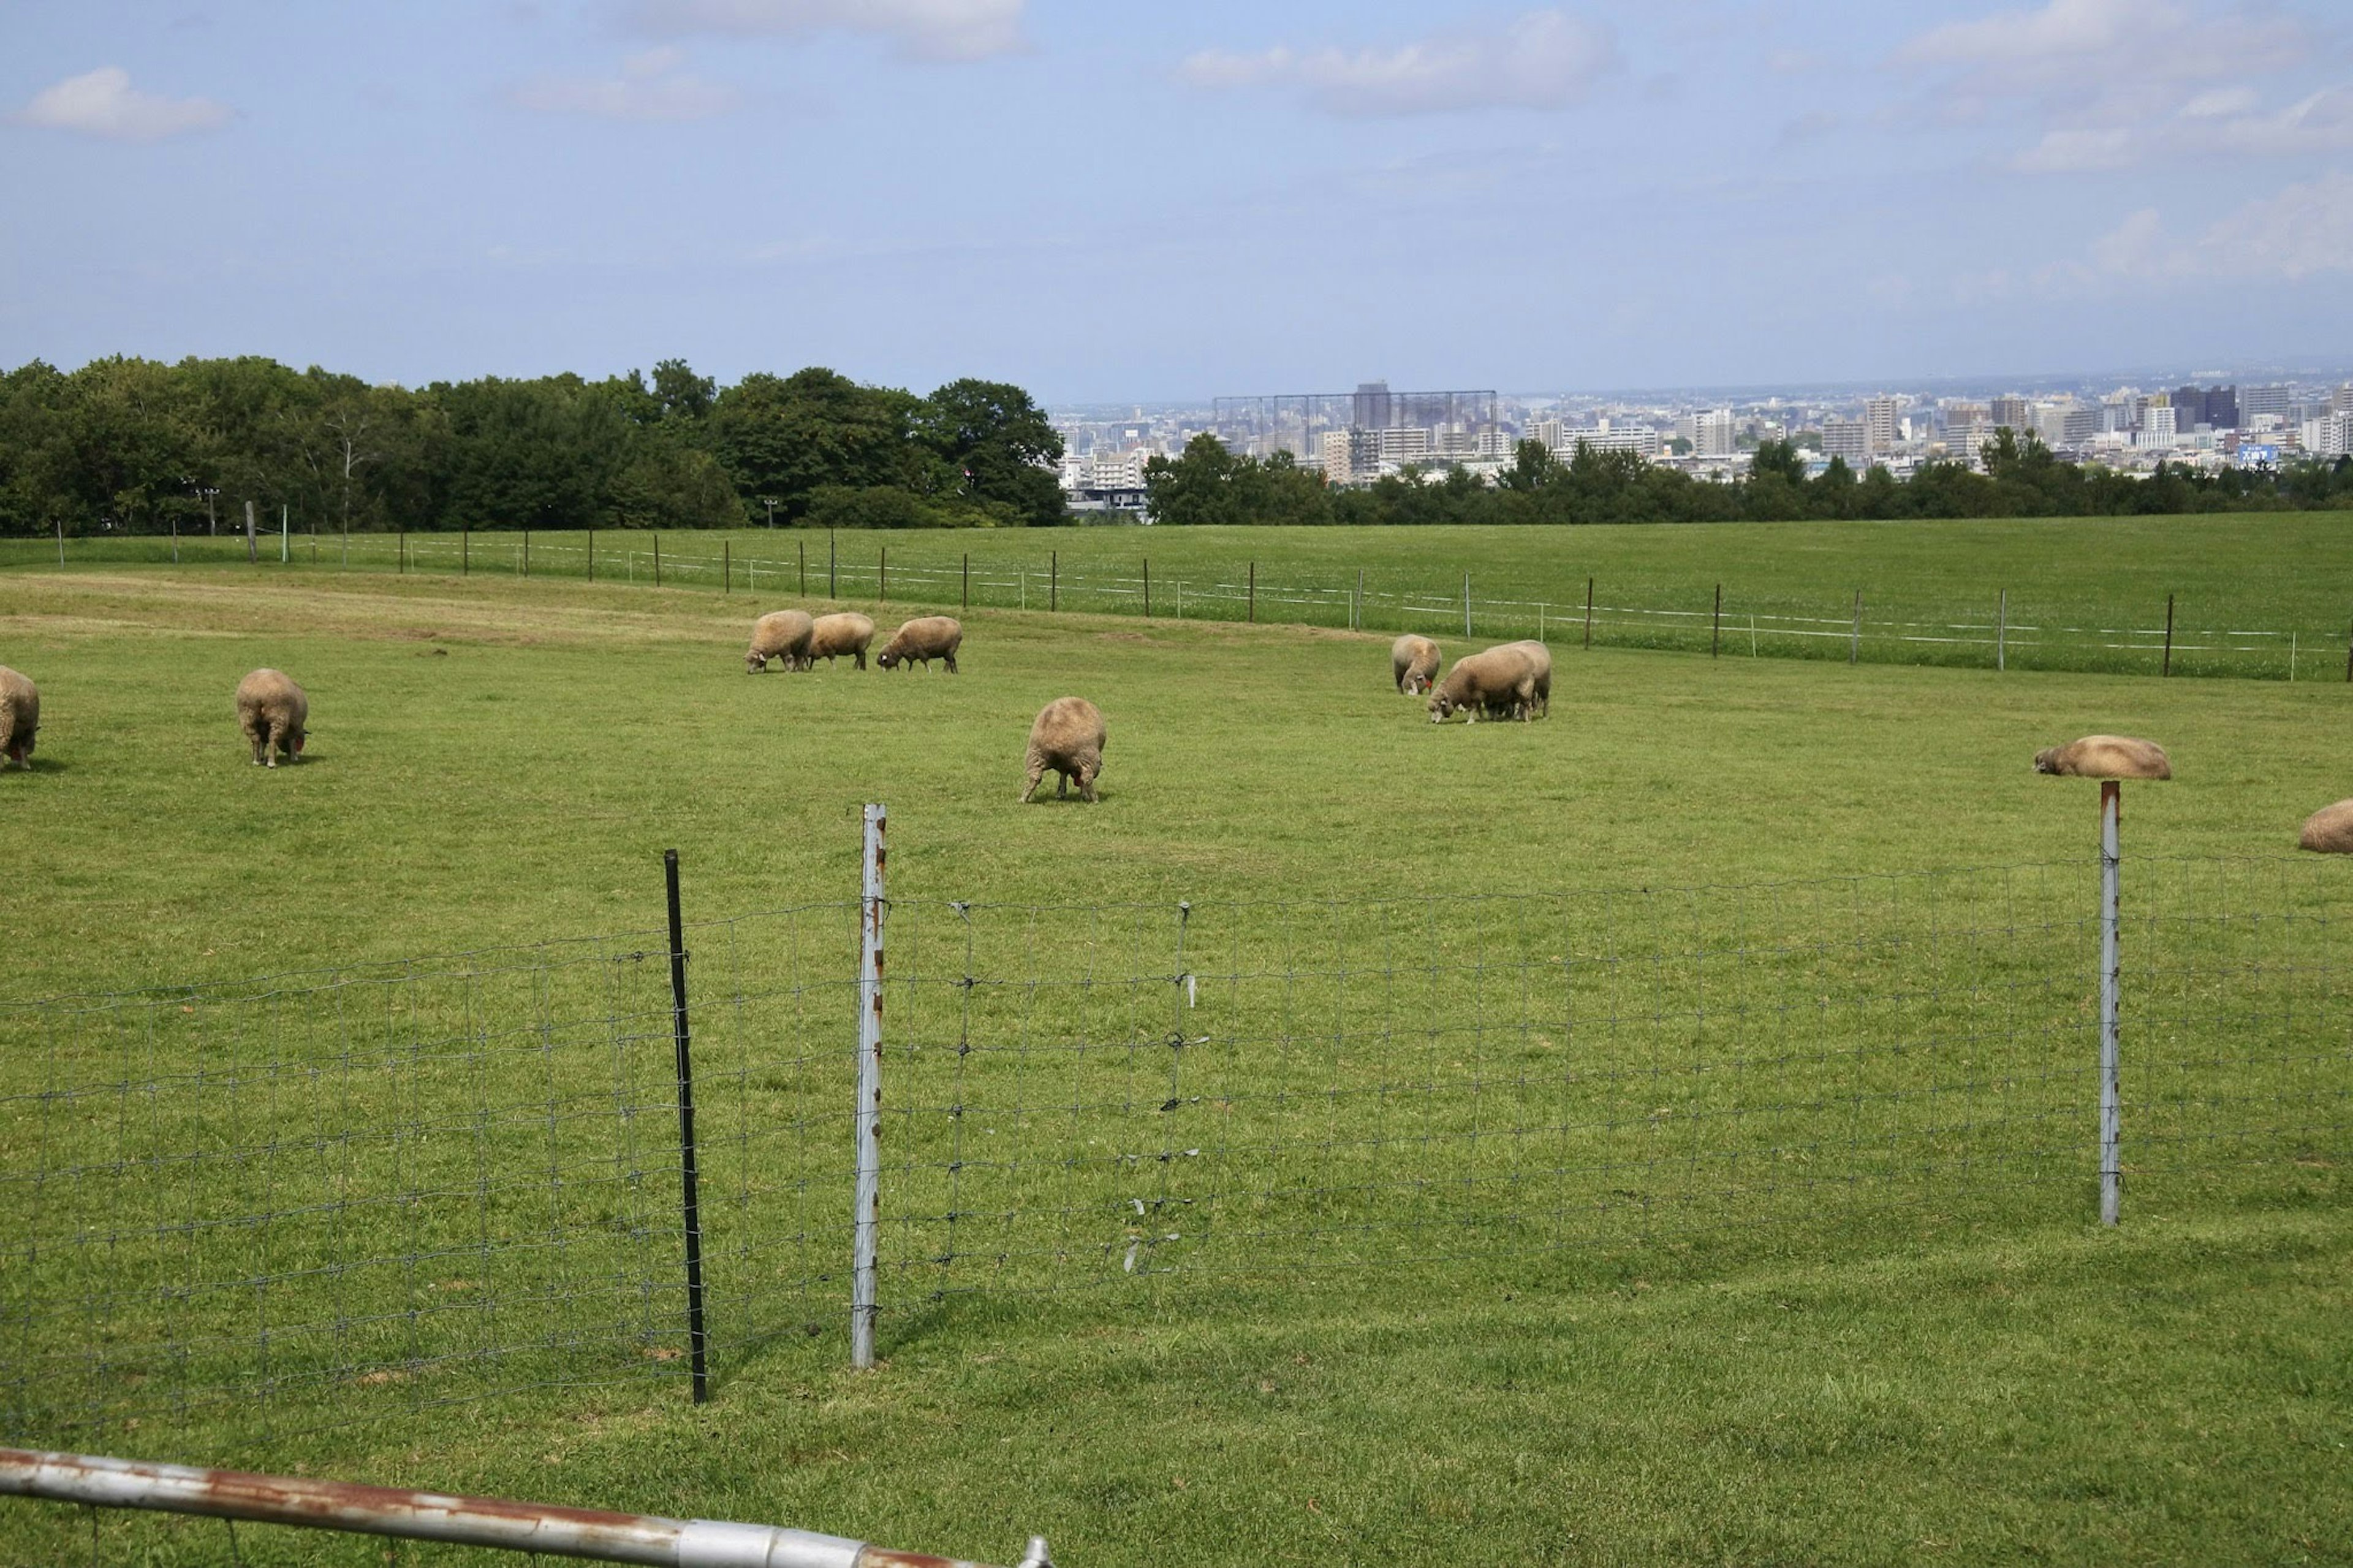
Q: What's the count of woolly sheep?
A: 11